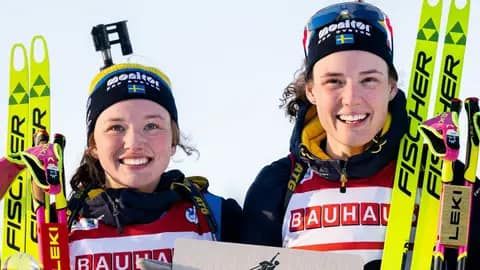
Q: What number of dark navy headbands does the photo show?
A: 2